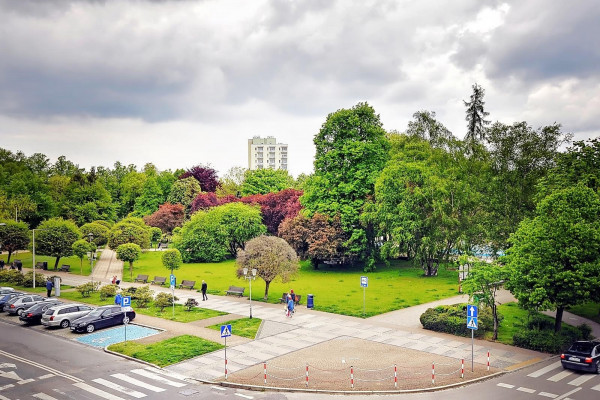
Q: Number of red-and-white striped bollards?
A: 8